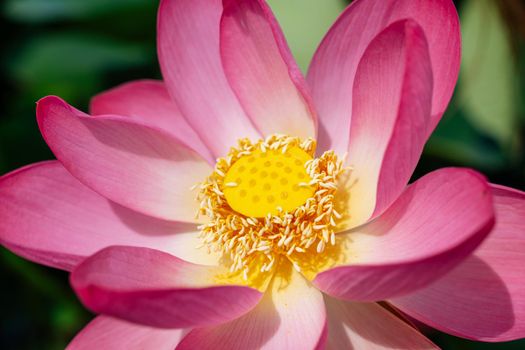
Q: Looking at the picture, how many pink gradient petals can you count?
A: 13